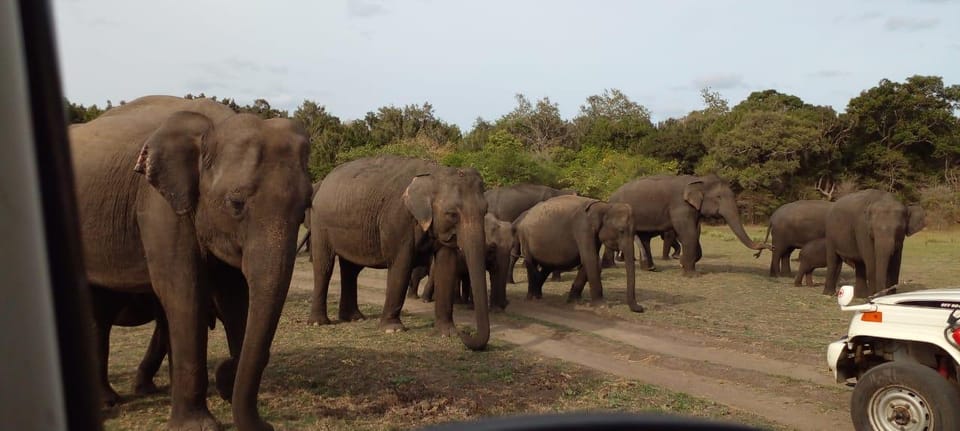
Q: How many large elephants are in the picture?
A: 7